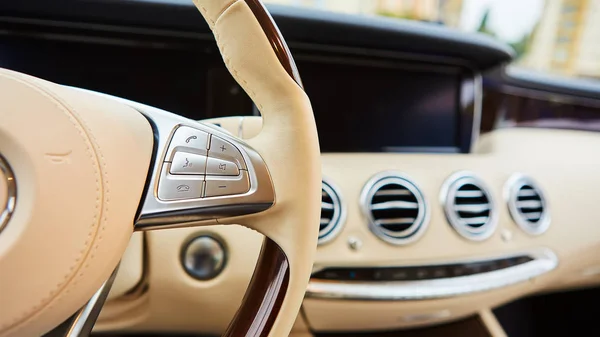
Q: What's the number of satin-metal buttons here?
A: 6